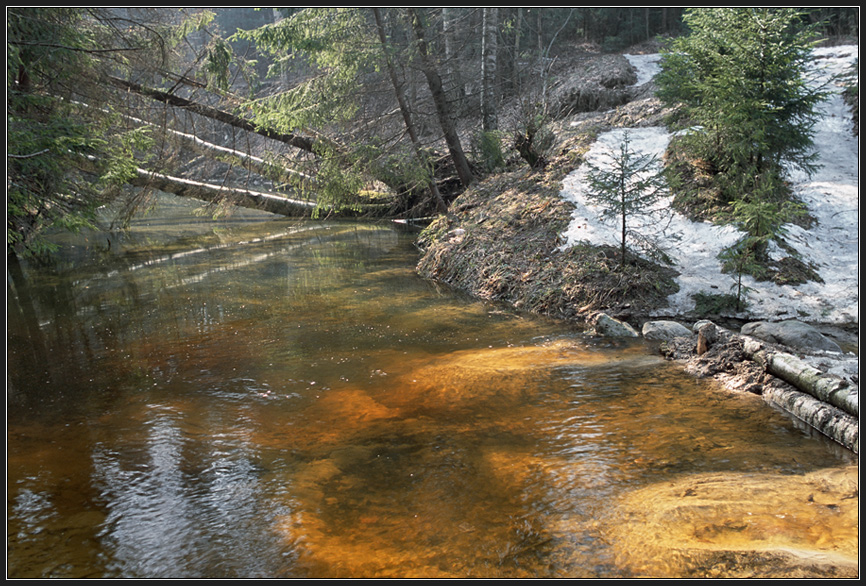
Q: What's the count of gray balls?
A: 0